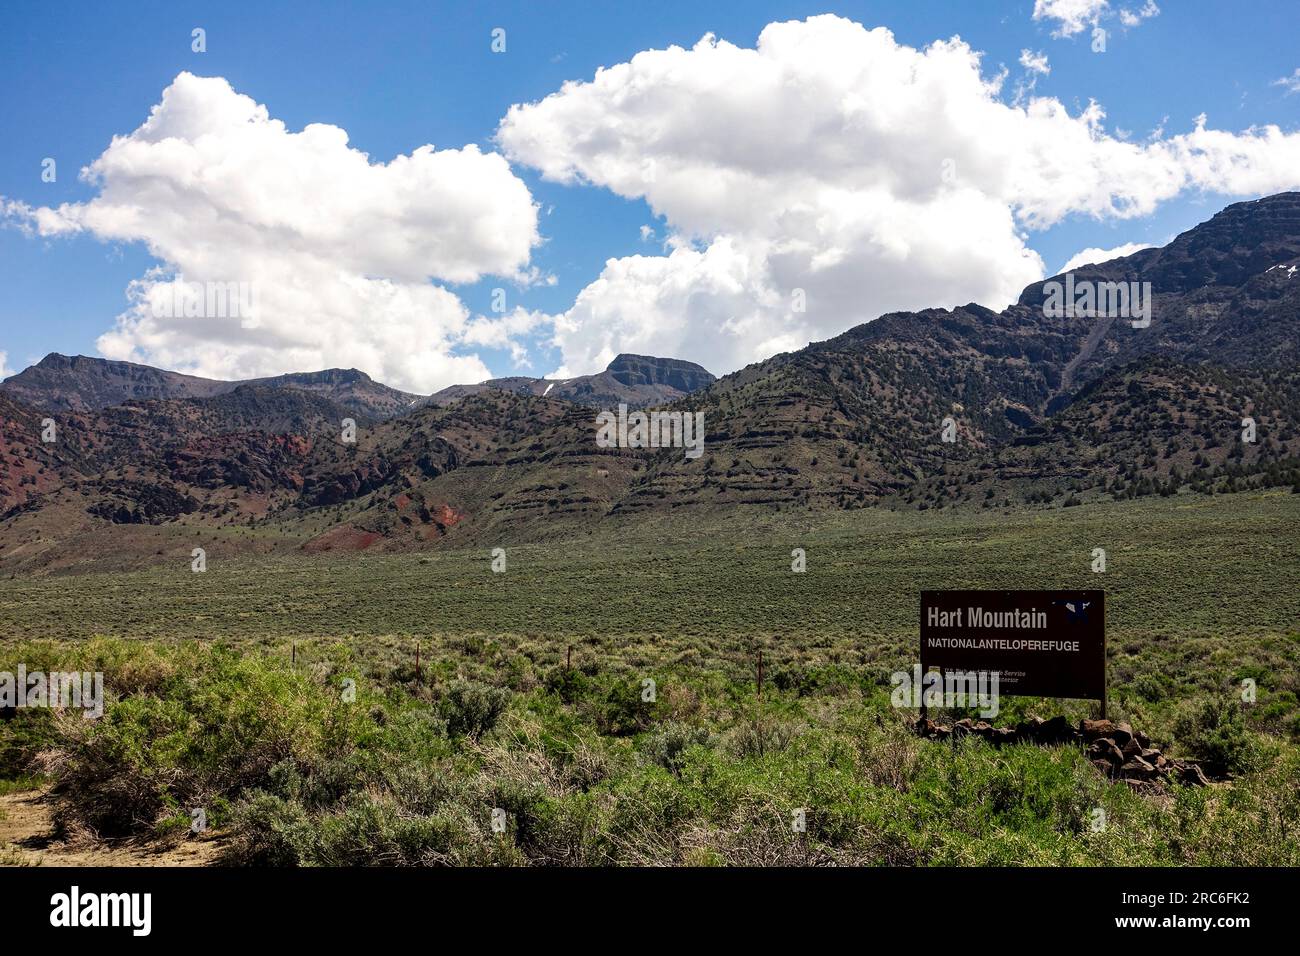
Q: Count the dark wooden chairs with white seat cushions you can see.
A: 0